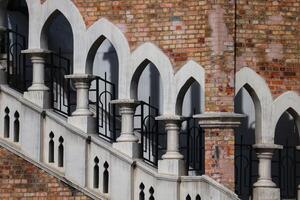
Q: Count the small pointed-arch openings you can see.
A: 10